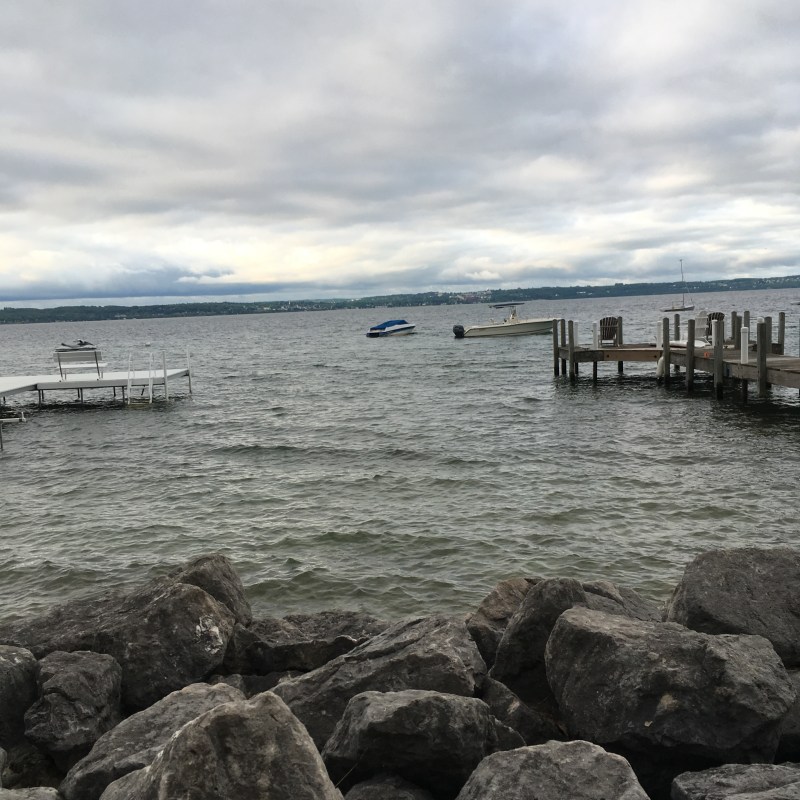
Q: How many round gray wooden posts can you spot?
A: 14